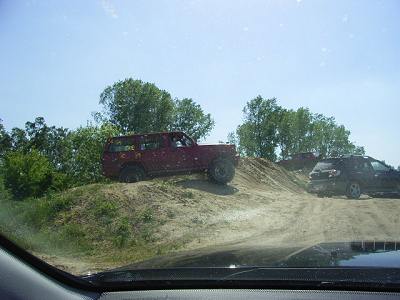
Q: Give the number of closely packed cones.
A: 0